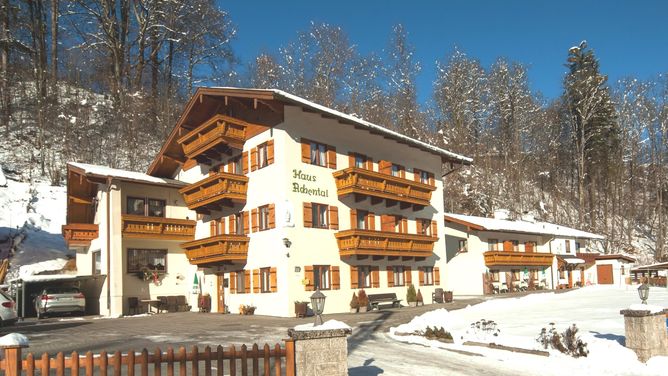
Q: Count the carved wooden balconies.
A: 8